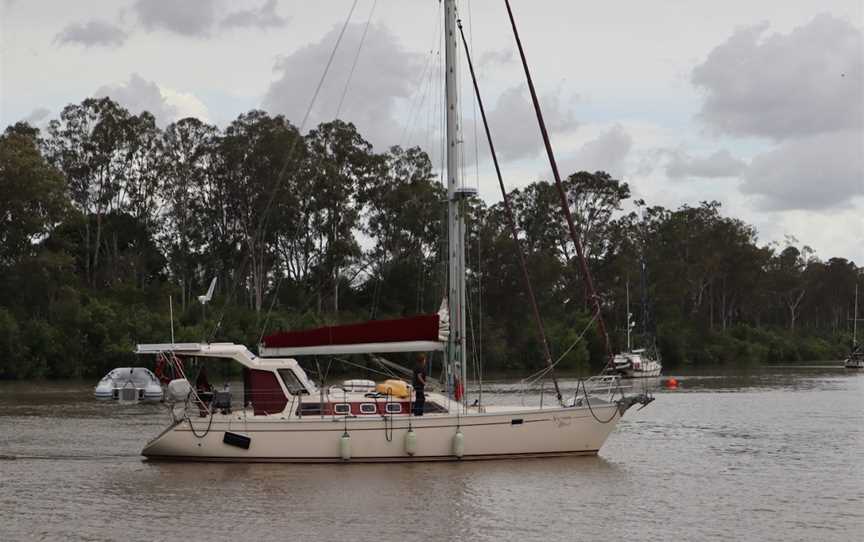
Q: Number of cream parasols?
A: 0